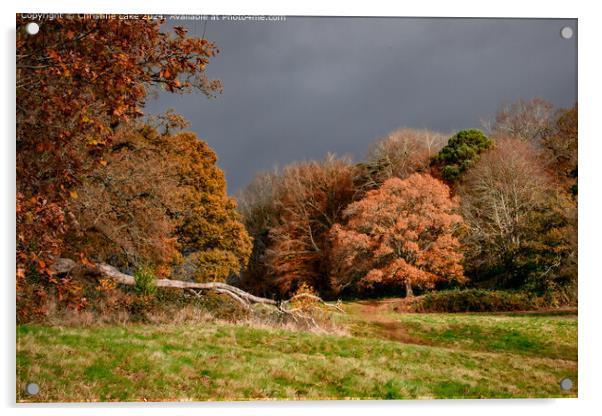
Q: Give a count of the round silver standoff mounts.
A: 4